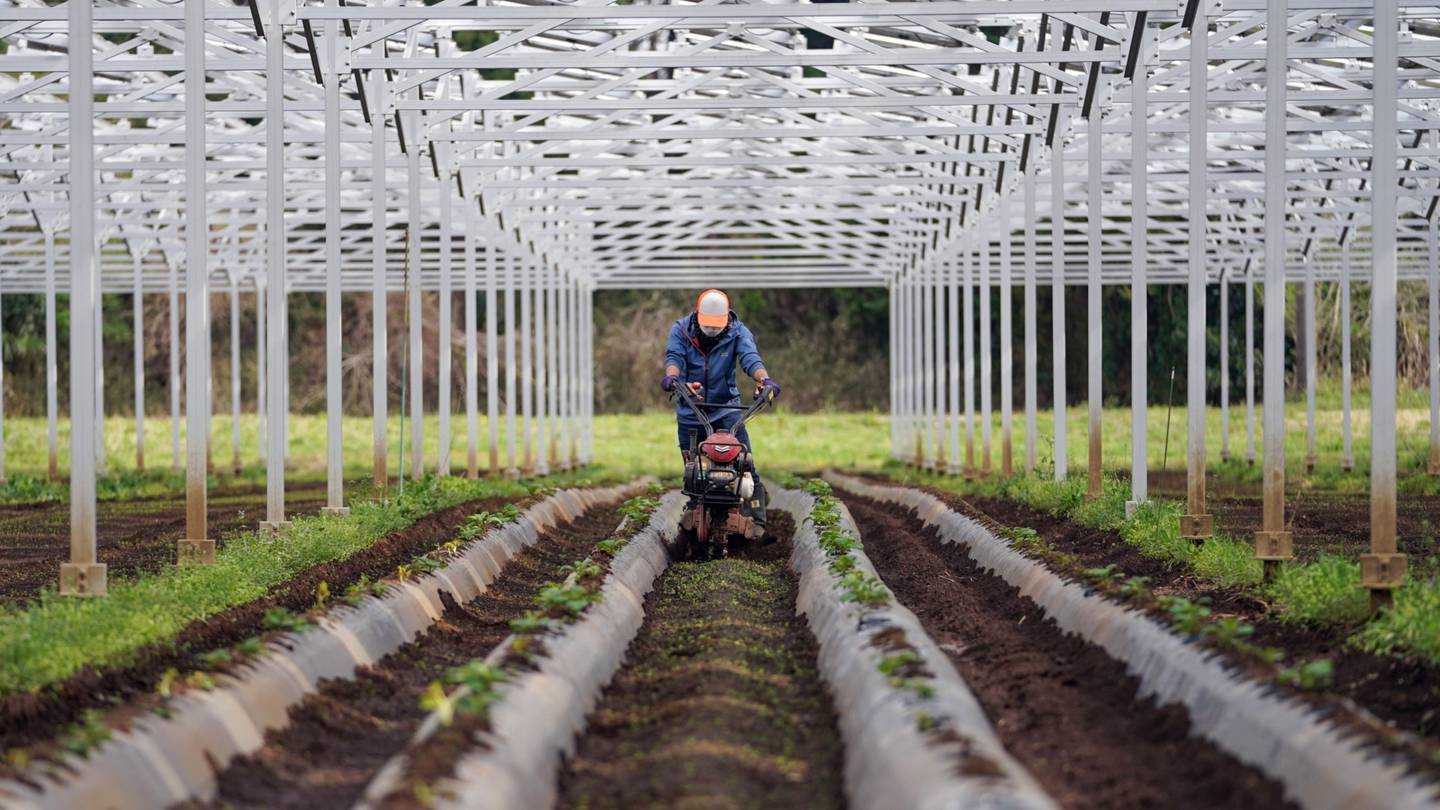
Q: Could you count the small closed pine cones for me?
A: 0